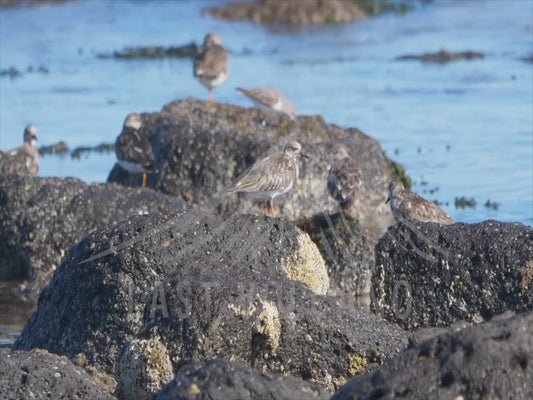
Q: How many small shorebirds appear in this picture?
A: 7